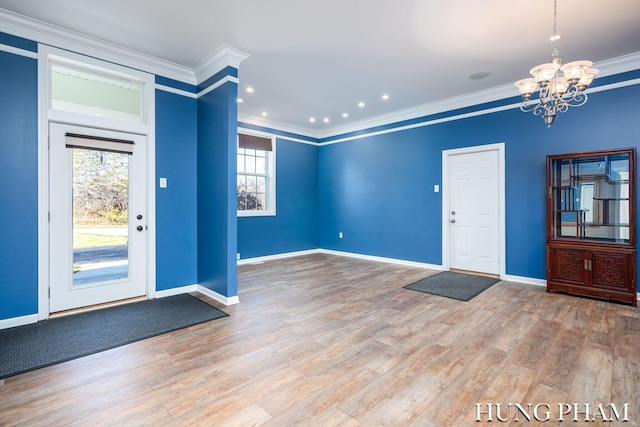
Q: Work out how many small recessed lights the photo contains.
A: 8